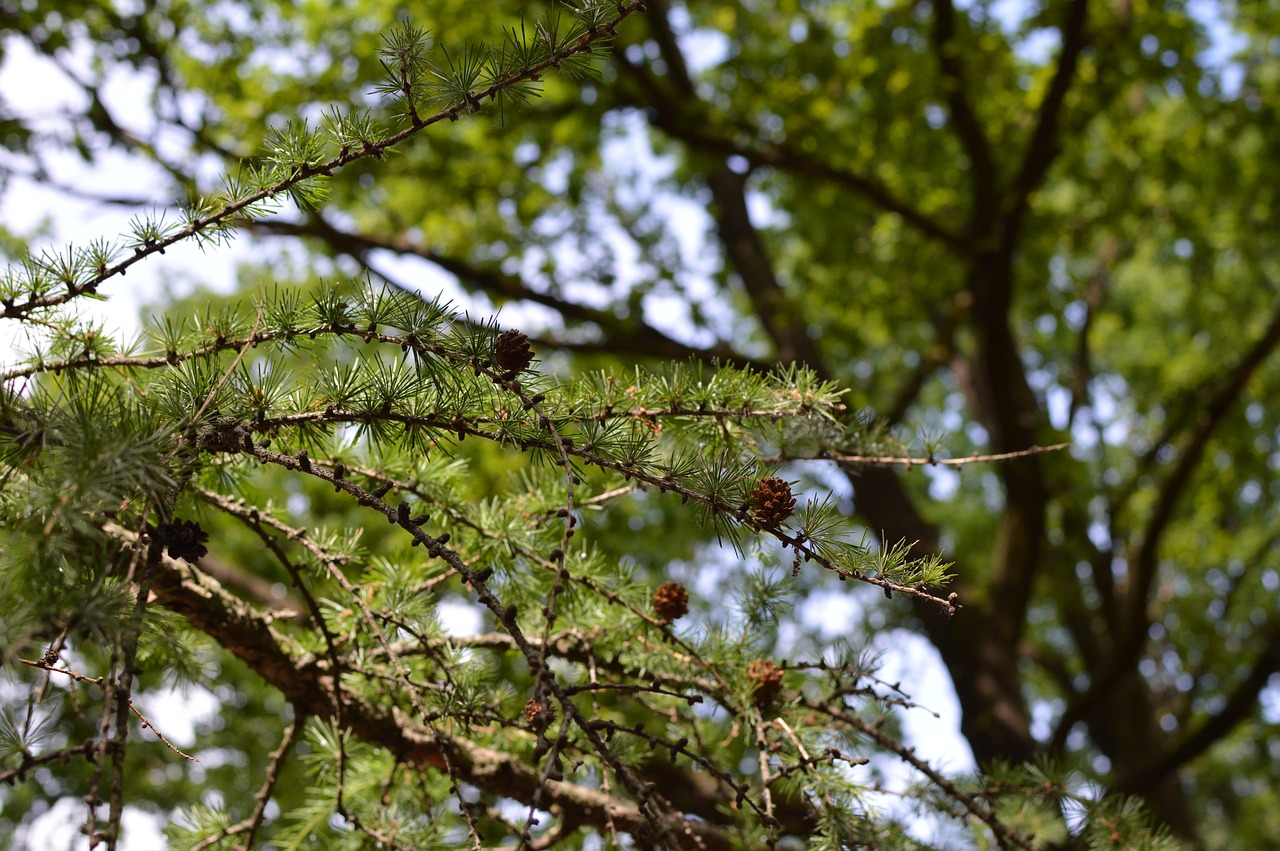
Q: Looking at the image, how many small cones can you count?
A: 6